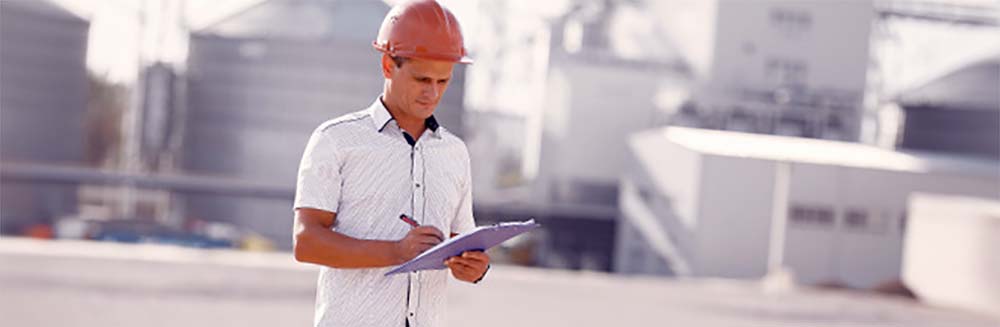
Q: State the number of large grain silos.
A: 3